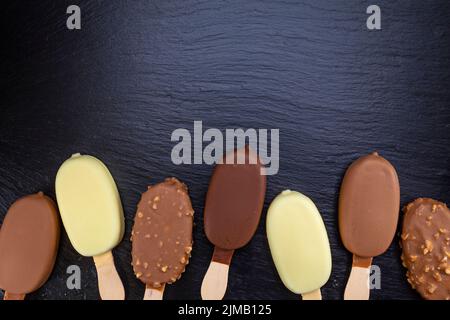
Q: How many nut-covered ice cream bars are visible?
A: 2